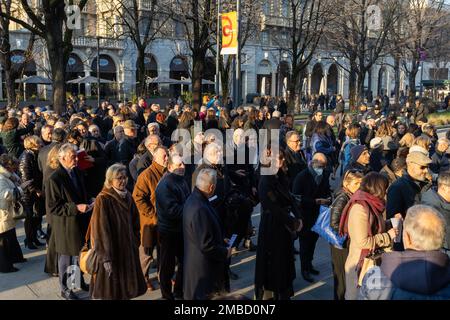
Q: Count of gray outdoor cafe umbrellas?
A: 4